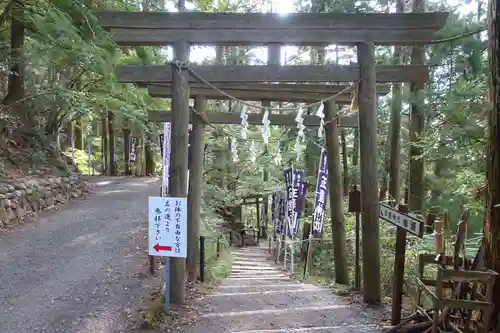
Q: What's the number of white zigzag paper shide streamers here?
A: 8